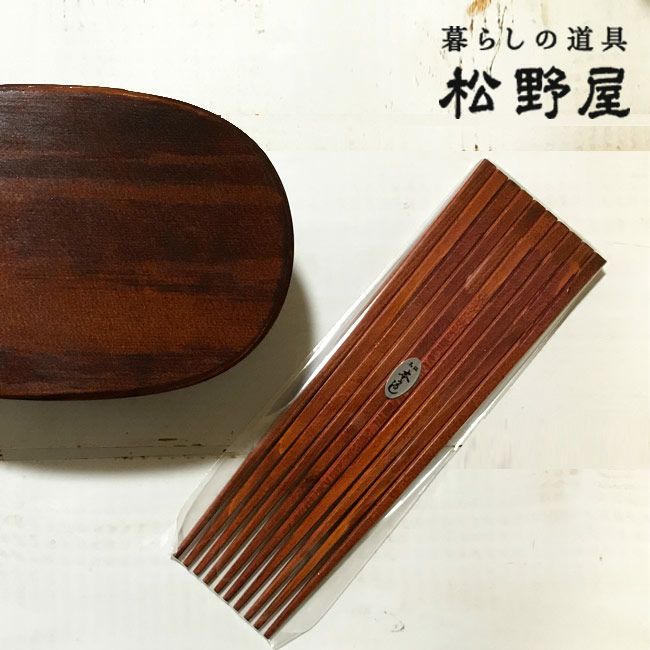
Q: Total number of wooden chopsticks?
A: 10